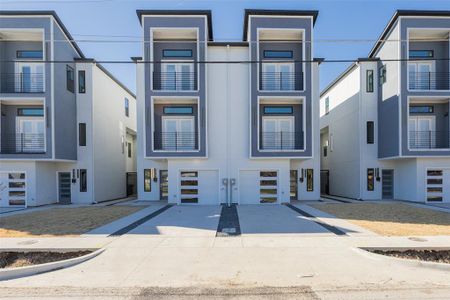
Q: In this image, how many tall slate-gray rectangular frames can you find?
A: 4